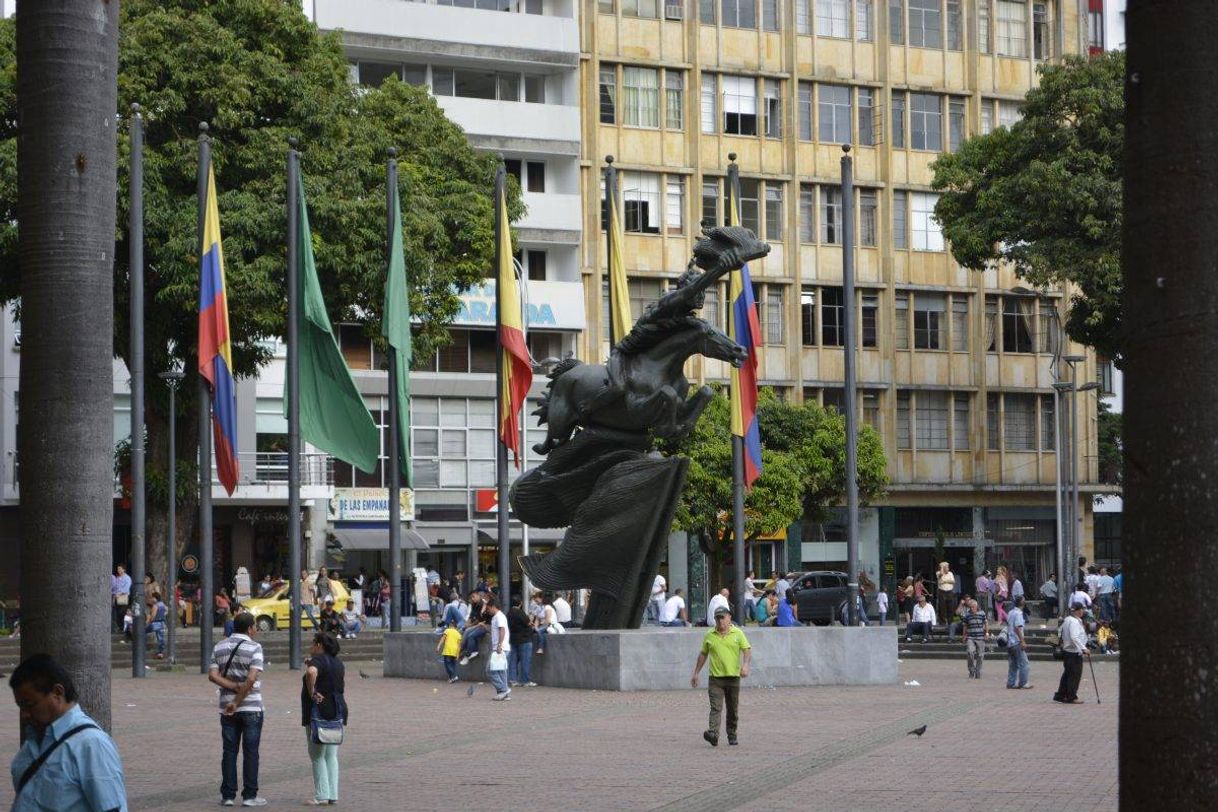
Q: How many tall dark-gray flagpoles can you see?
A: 8